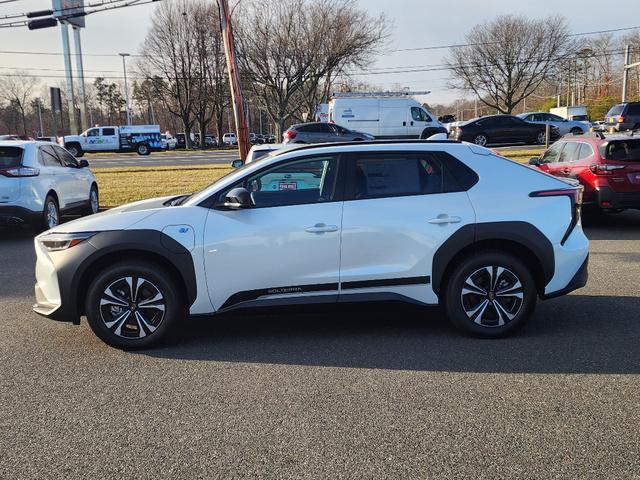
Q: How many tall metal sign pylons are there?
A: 2